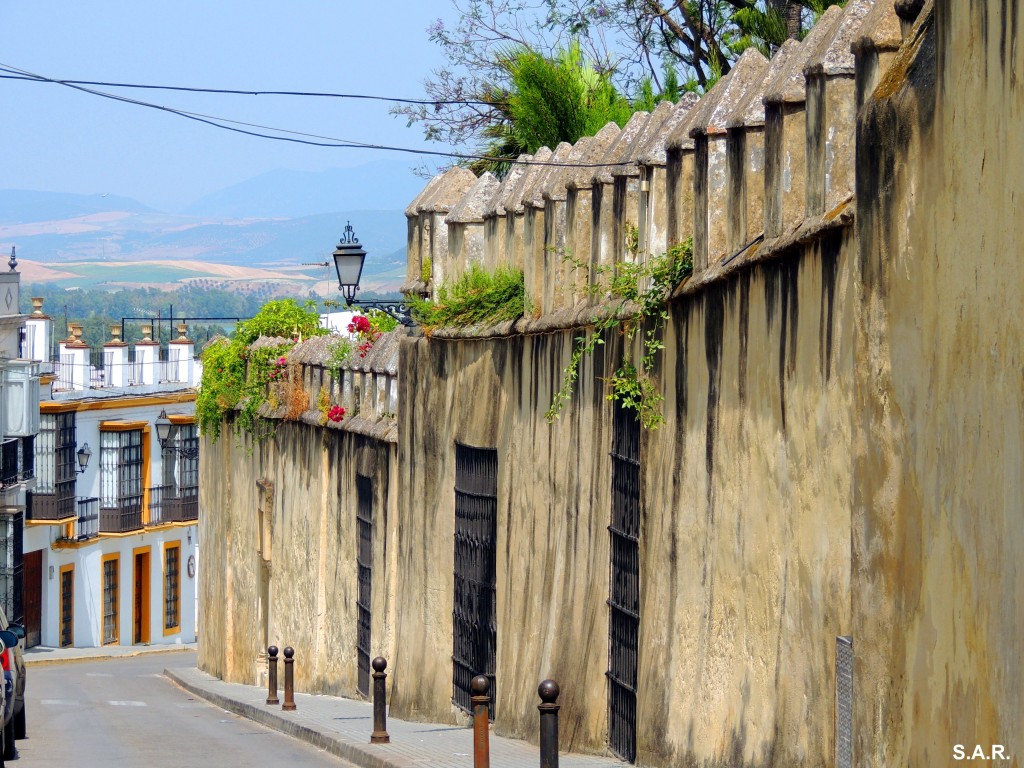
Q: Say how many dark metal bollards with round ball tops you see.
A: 5